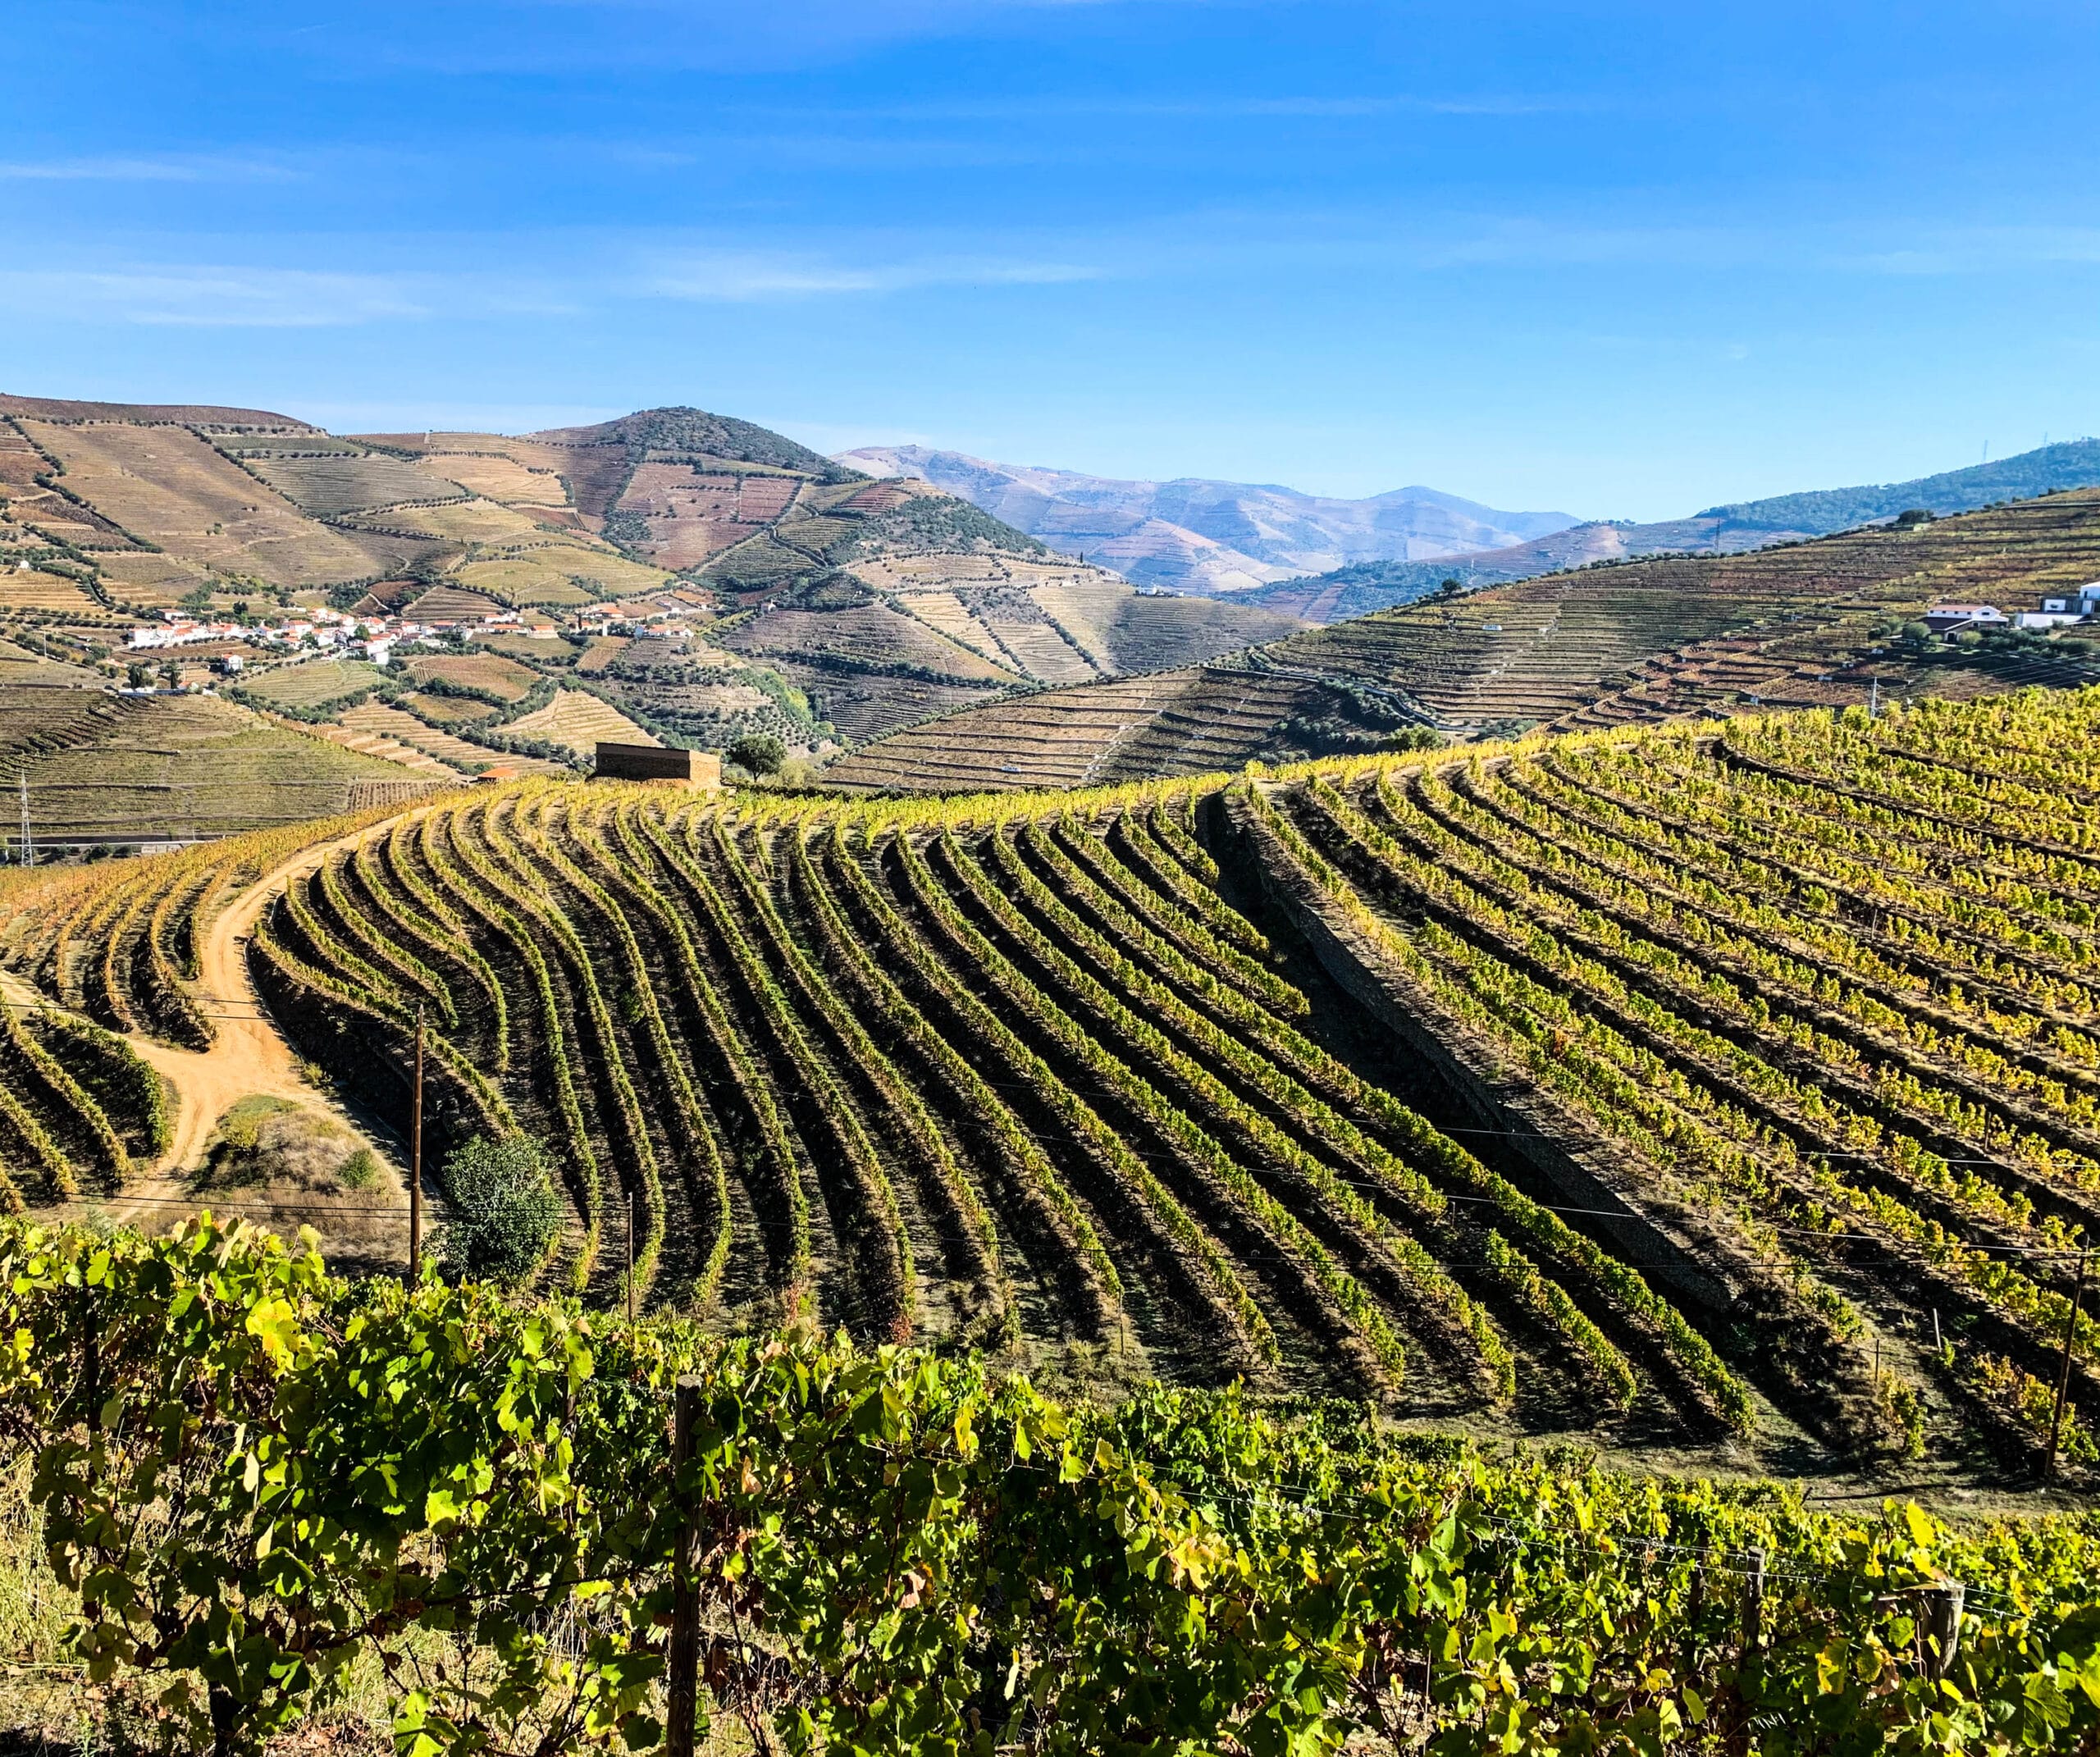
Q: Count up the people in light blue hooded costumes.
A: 0